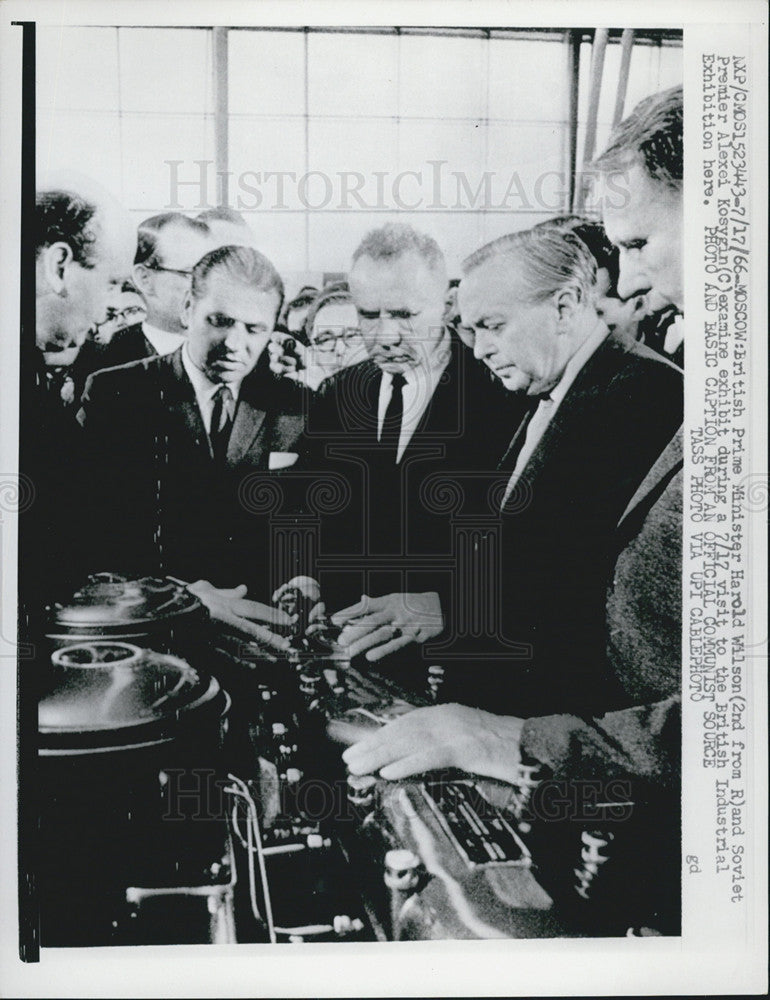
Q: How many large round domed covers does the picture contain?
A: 2